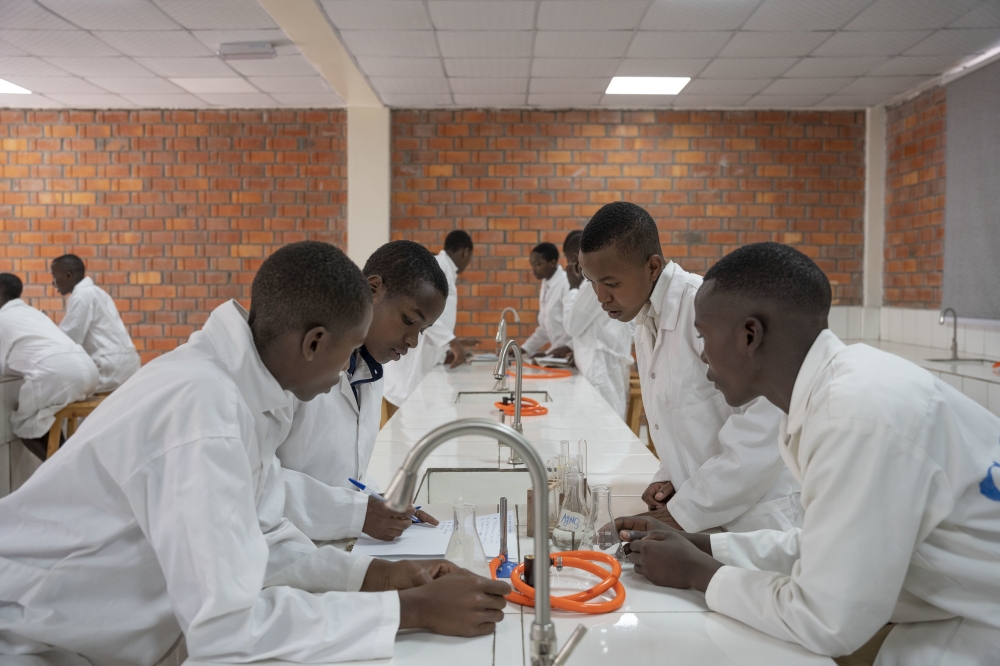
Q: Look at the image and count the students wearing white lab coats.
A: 9